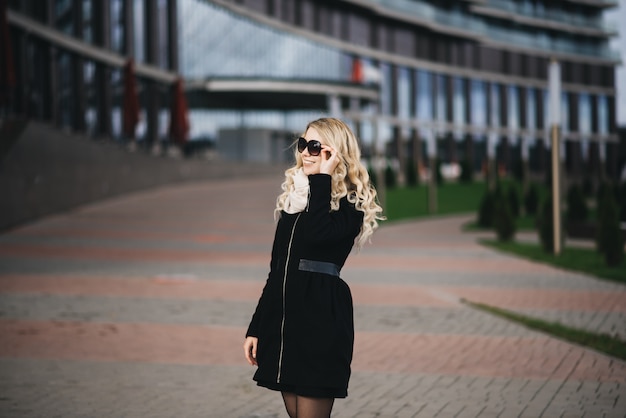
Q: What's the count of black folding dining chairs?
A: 0